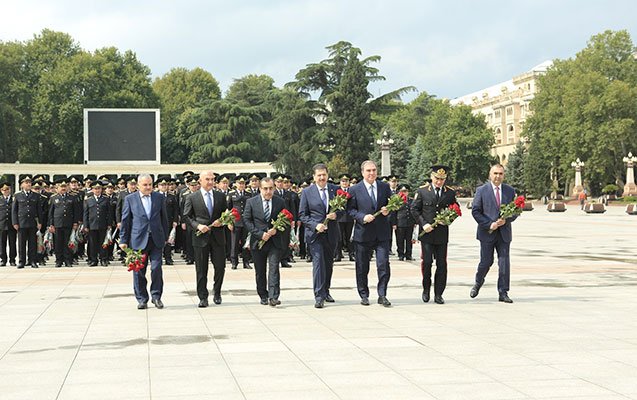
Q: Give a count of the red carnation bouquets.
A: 7